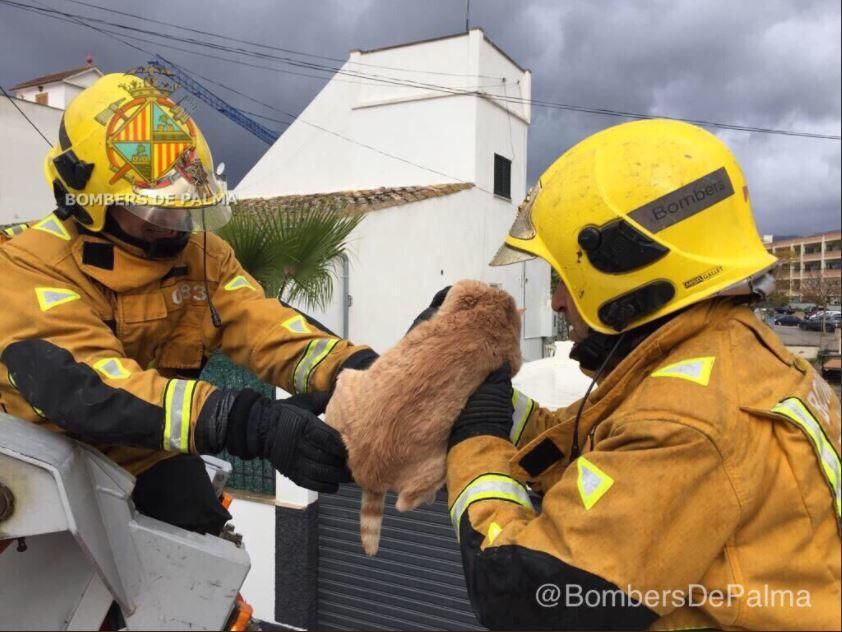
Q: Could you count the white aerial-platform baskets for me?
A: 1